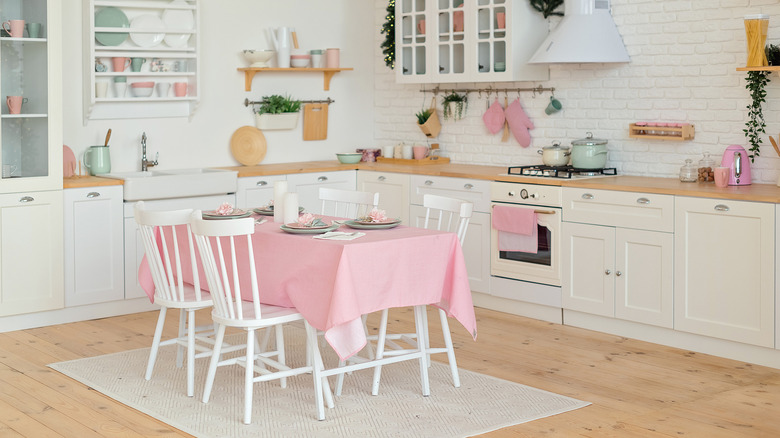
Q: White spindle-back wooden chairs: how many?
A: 4